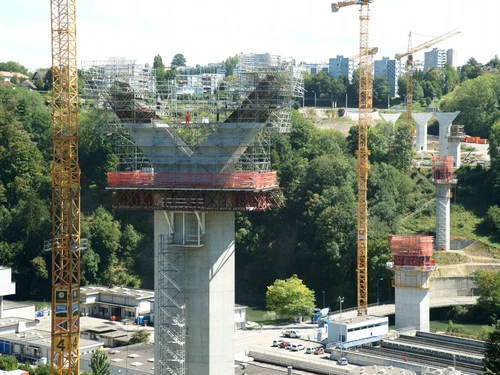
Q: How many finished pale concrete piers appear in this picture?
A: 3